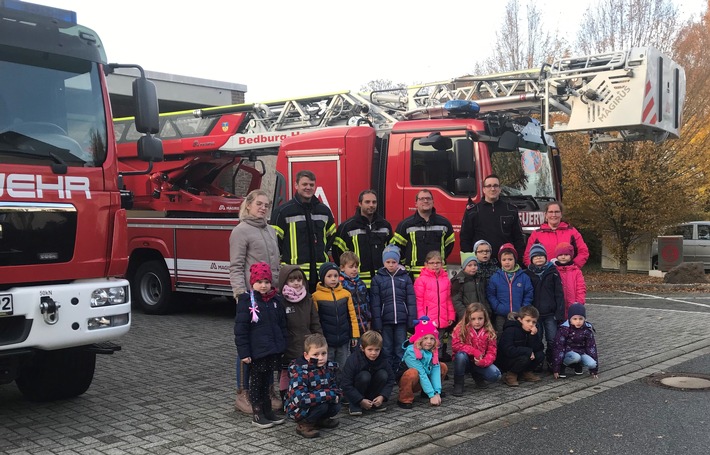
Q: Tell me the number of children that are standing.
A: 11